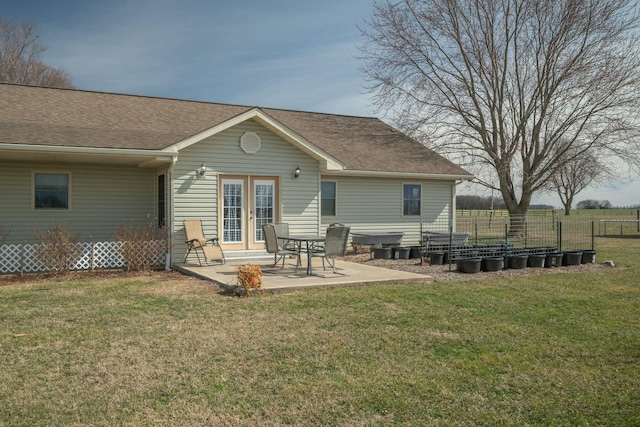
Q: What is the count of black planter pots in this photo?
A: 12